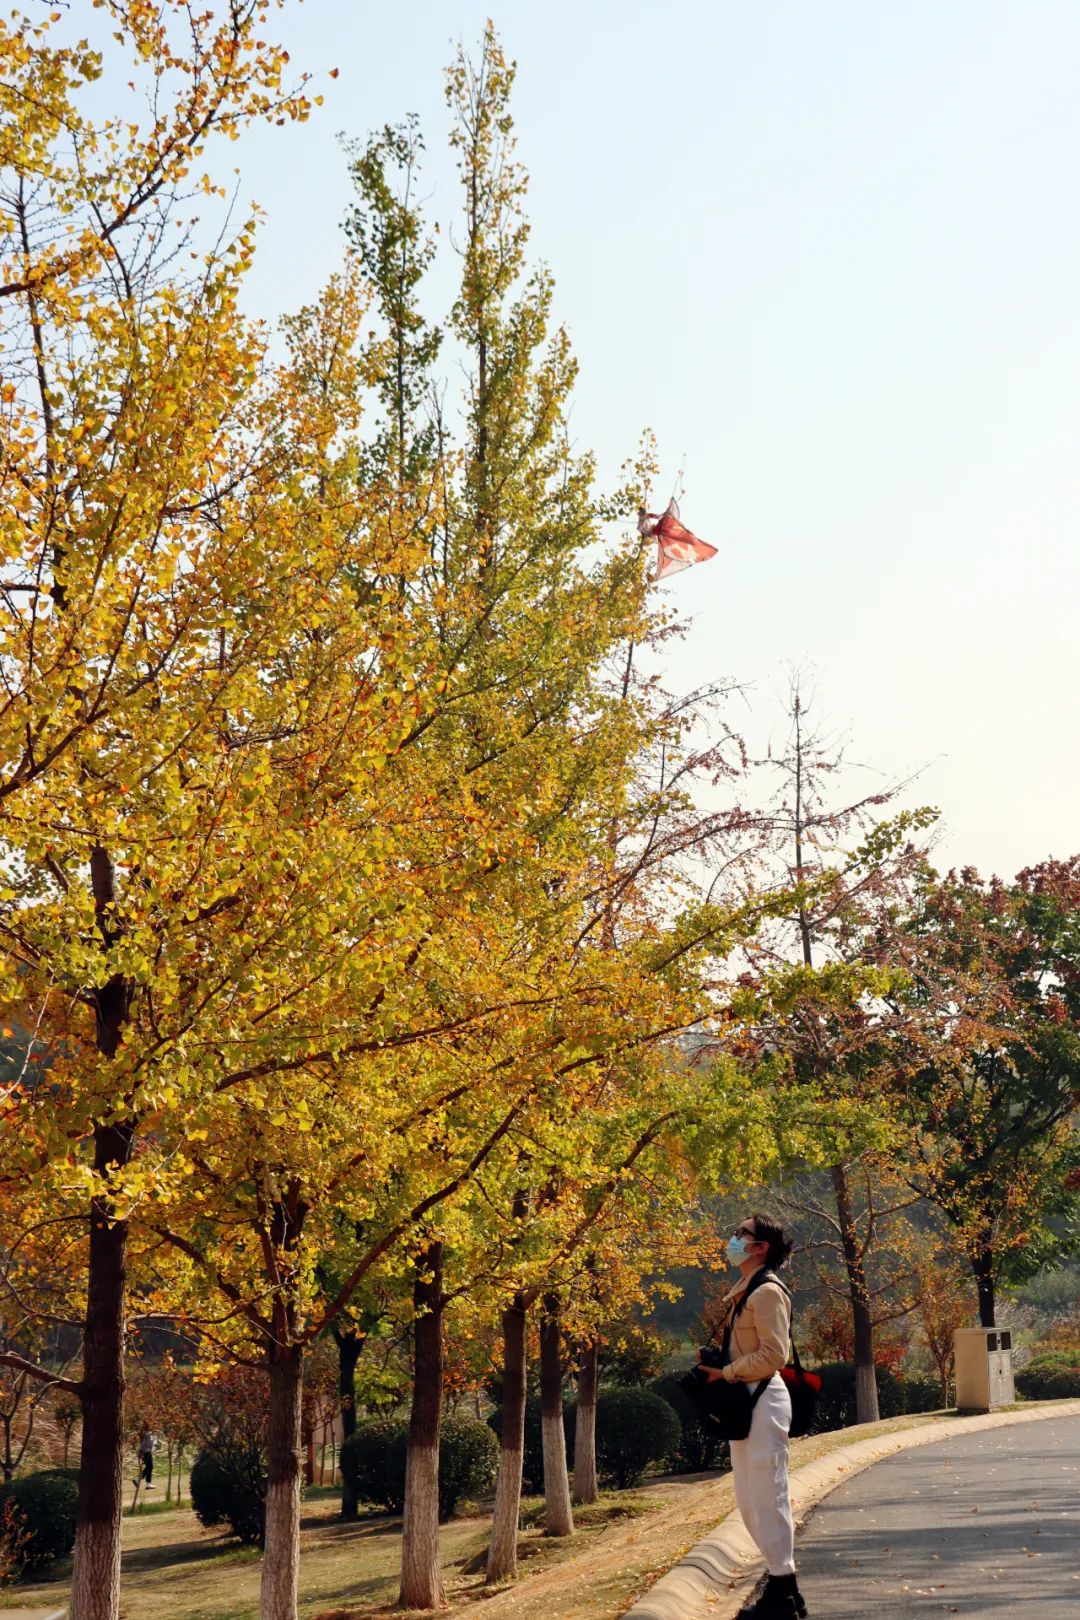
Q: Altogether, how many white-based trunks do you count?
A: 7